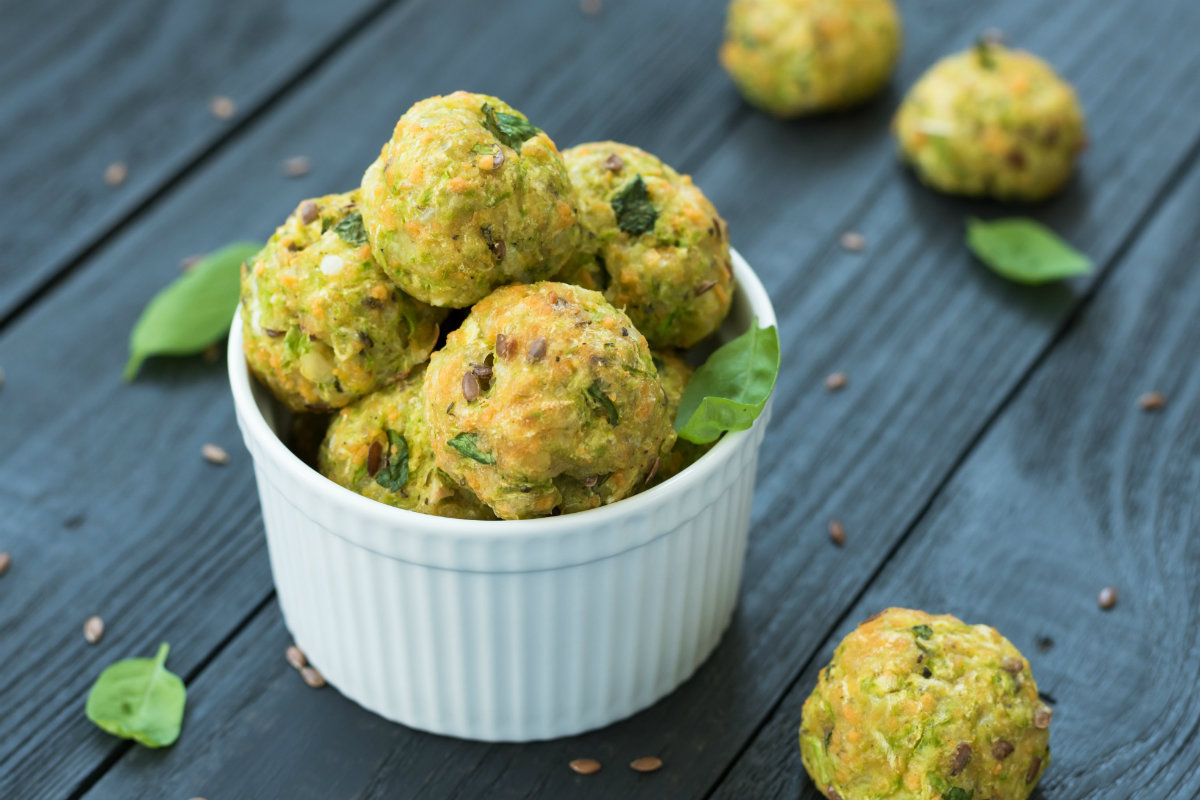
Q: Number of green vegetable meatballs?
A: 9